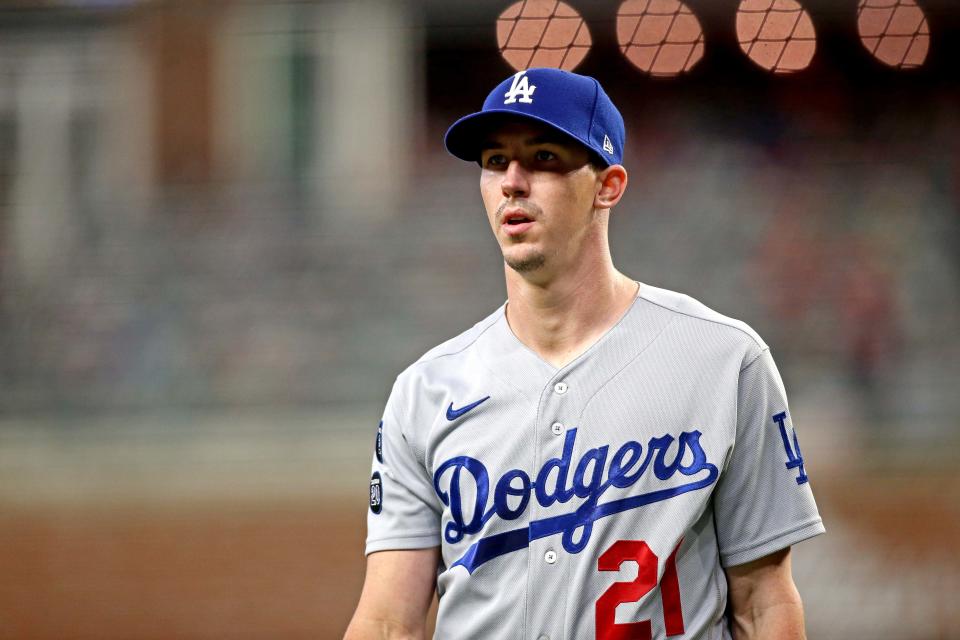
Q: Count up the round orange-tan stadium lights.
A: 4